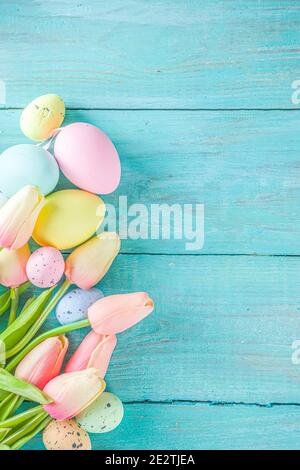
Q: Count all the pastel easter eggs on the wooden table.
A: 8